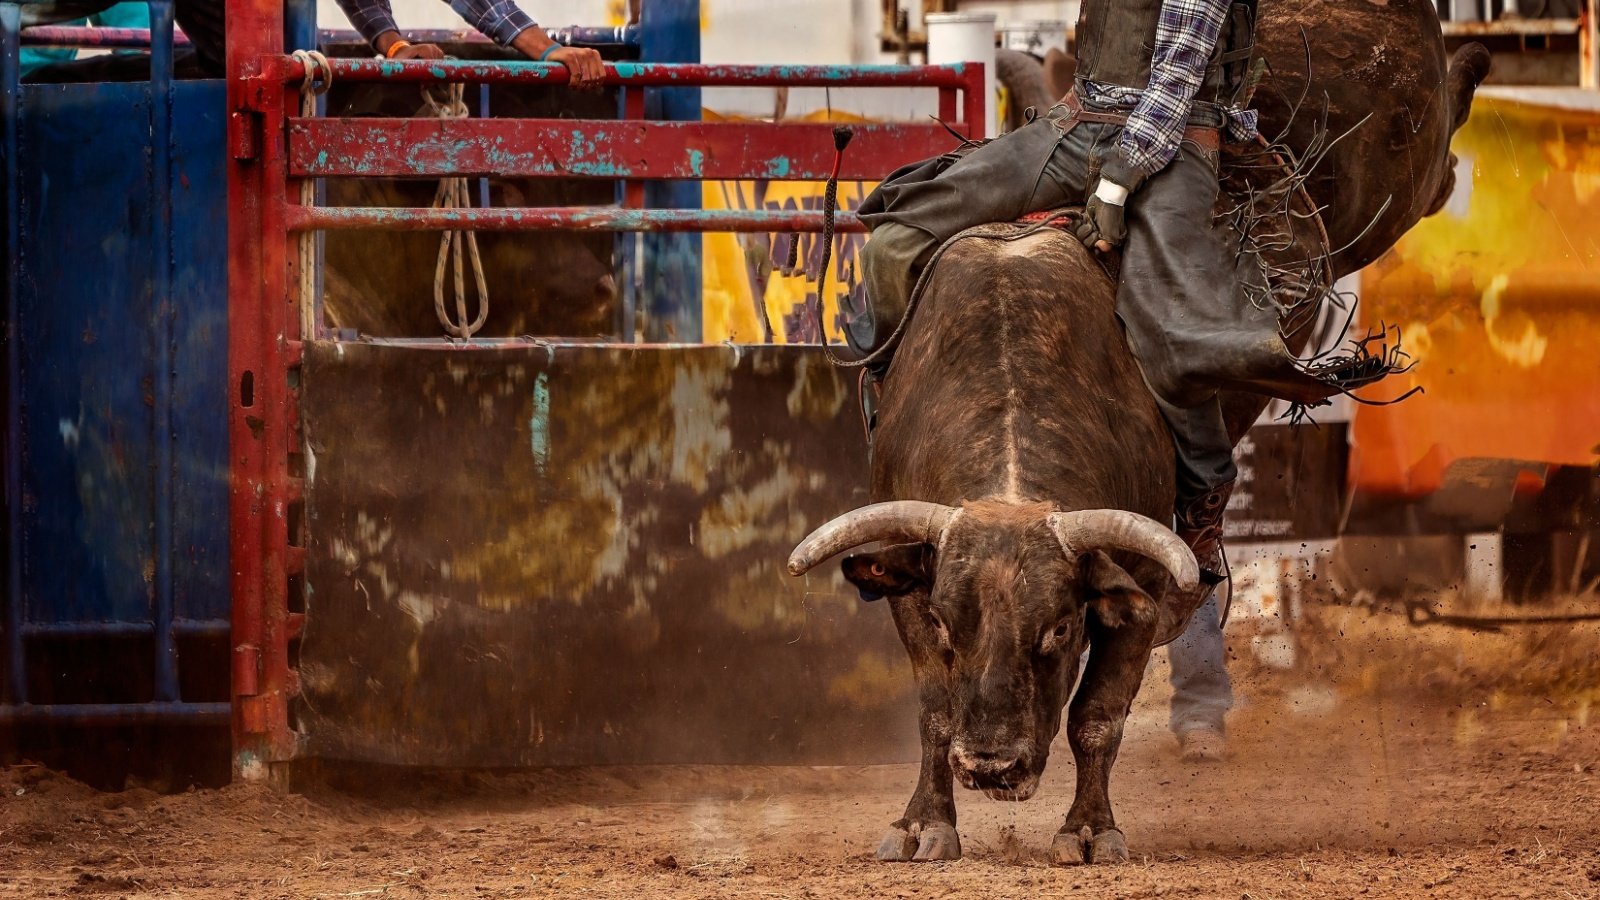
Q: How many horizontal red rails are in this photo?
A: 3